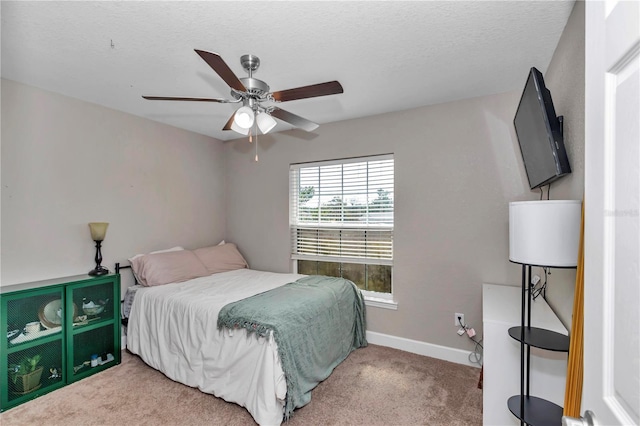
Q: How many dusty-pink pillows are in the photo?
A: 2